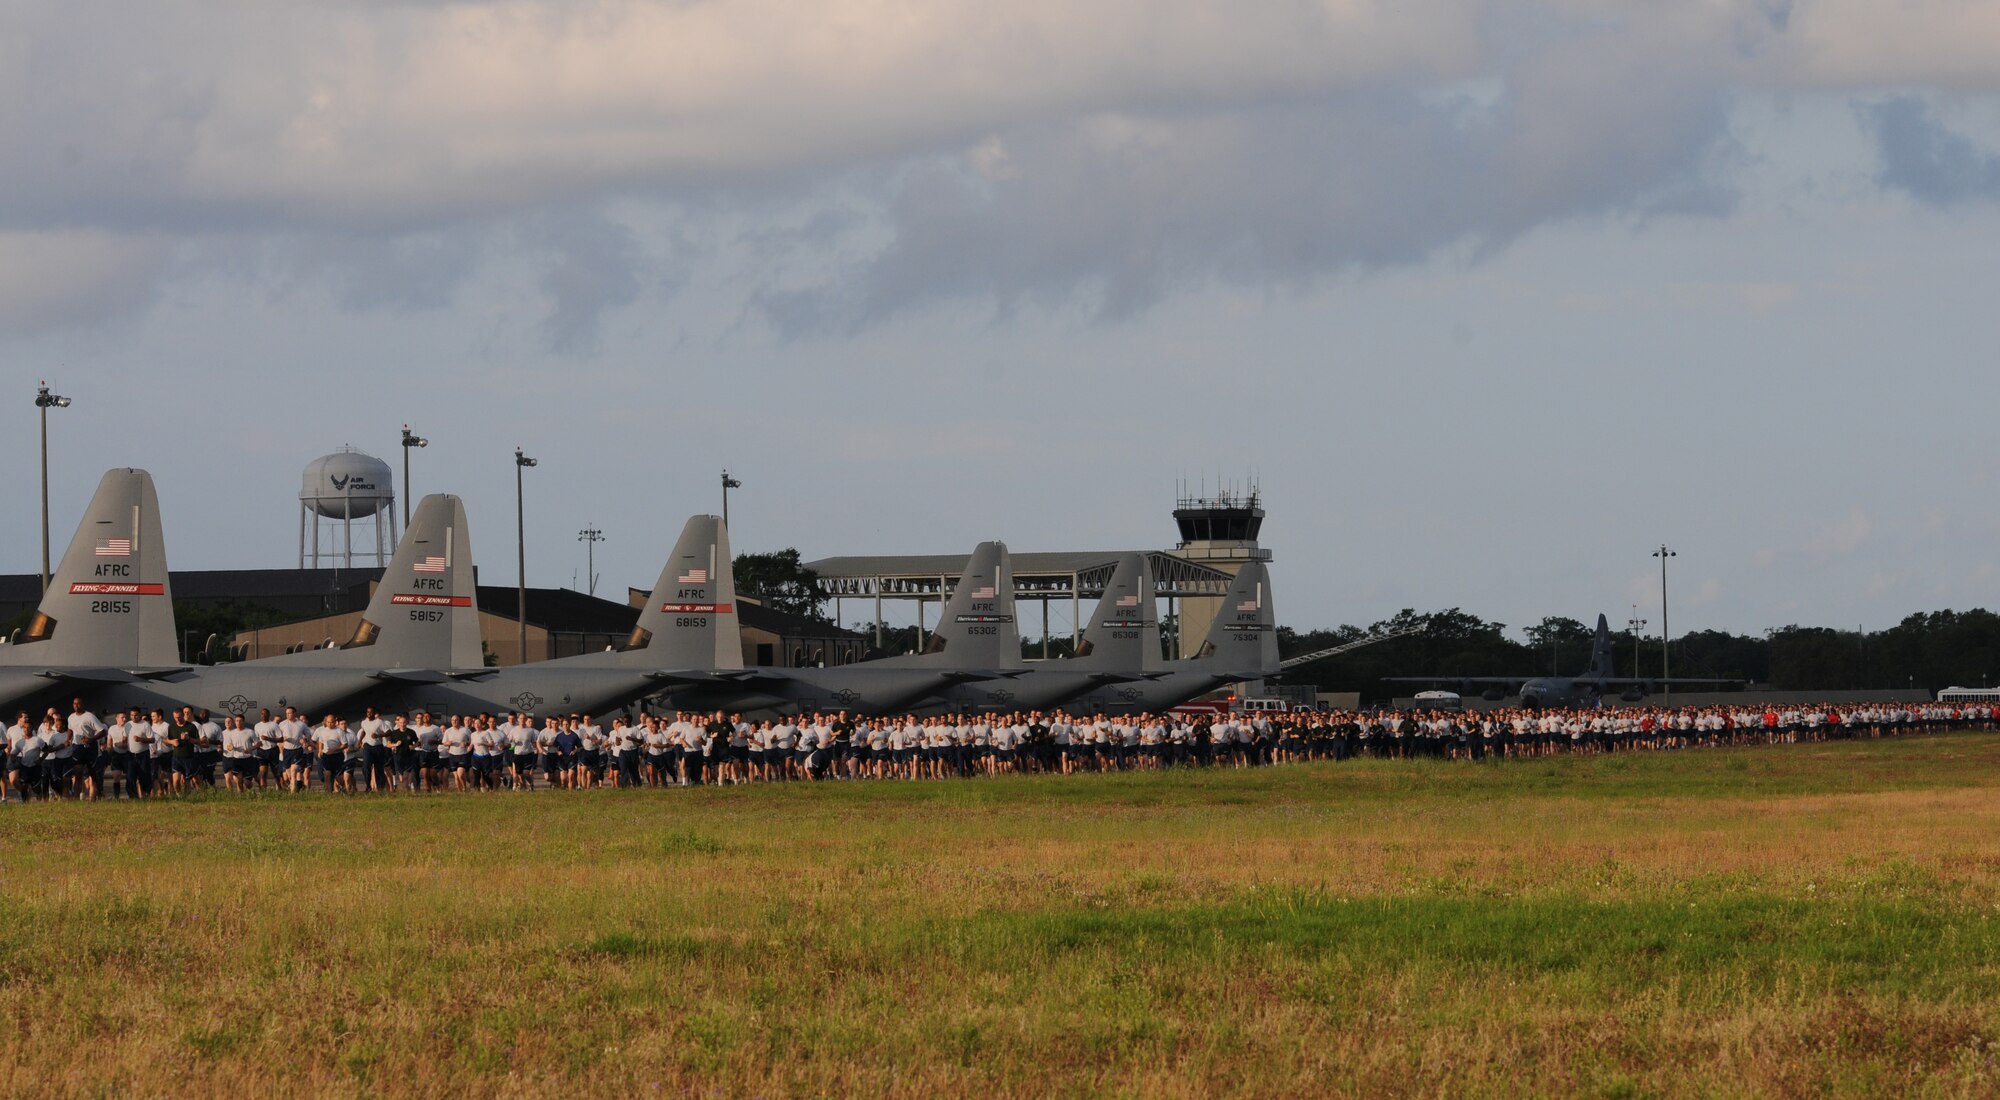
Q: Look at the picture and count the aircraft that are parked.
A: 7